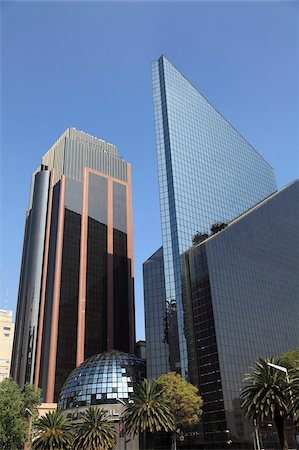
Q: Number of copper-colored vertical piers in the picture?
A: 5